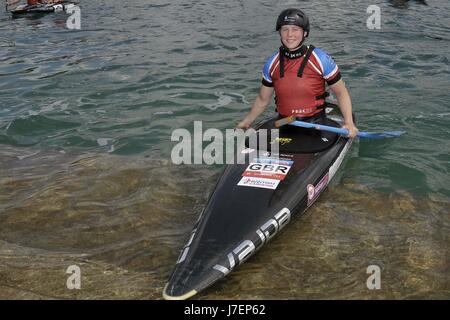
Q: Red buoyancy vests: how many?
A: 1